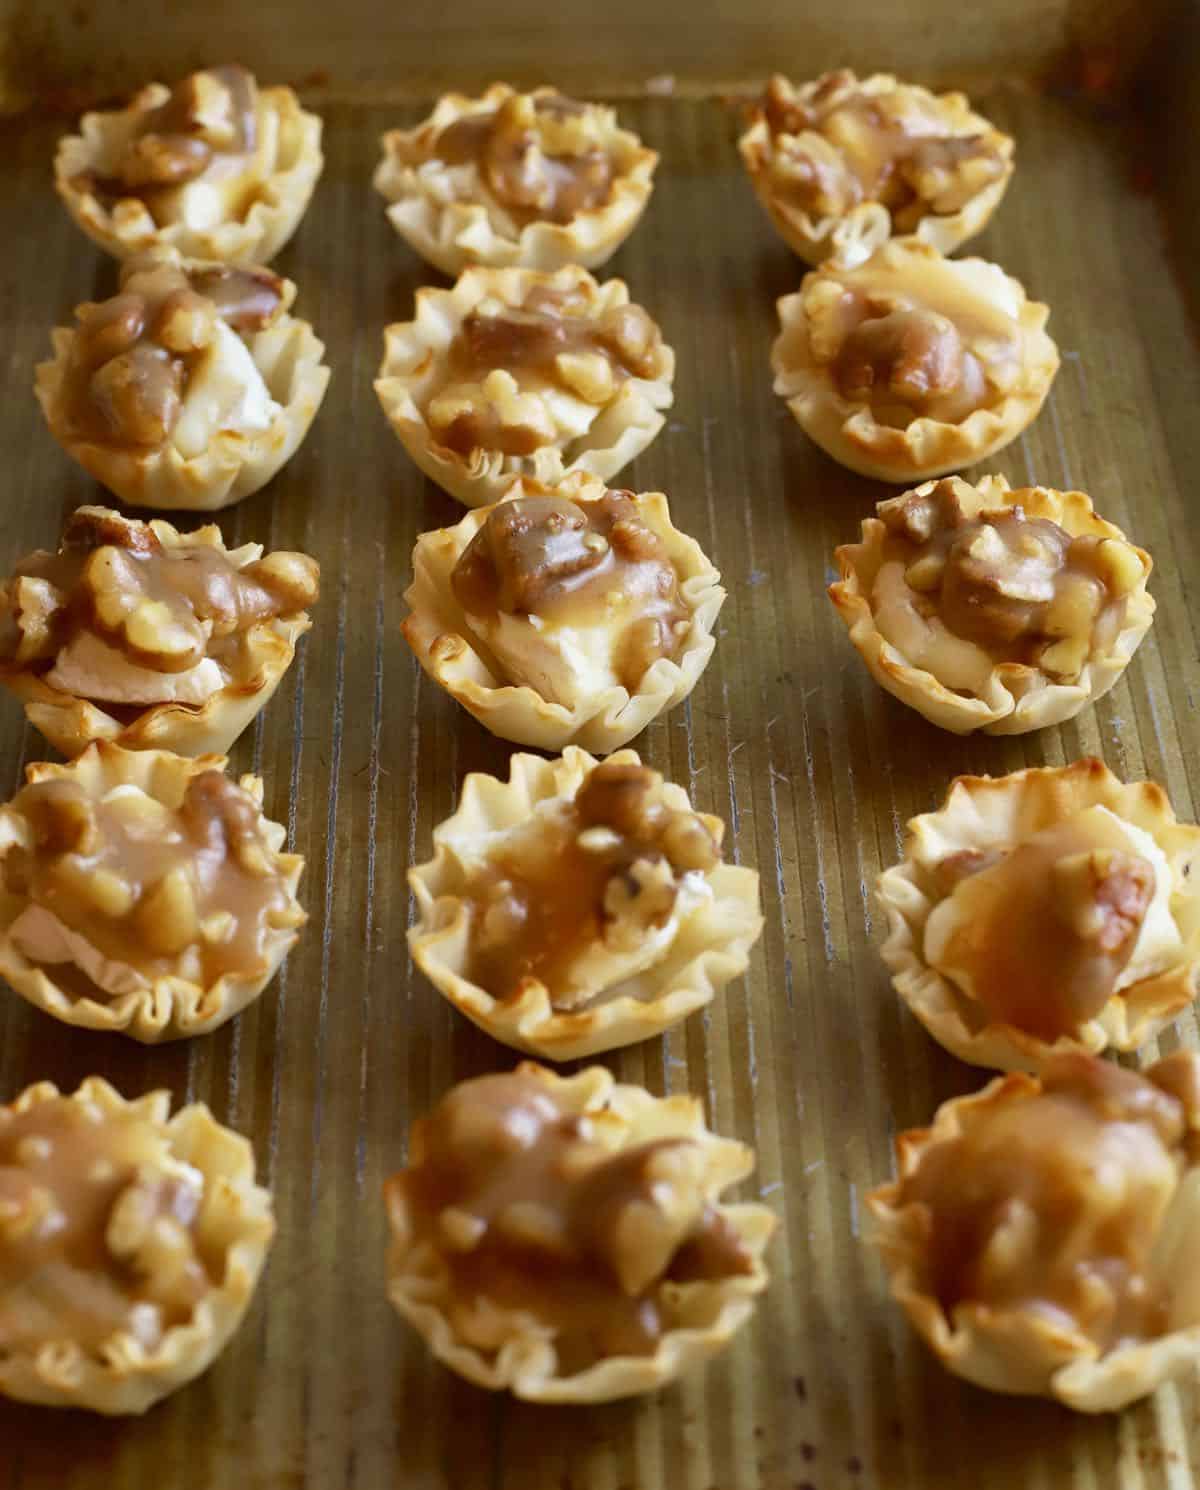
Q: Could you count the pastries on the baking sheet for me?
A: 15